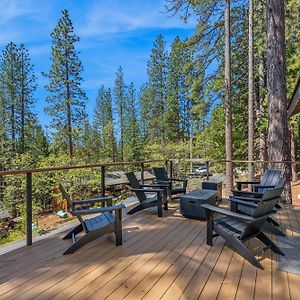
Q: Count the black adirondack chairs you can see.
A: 6